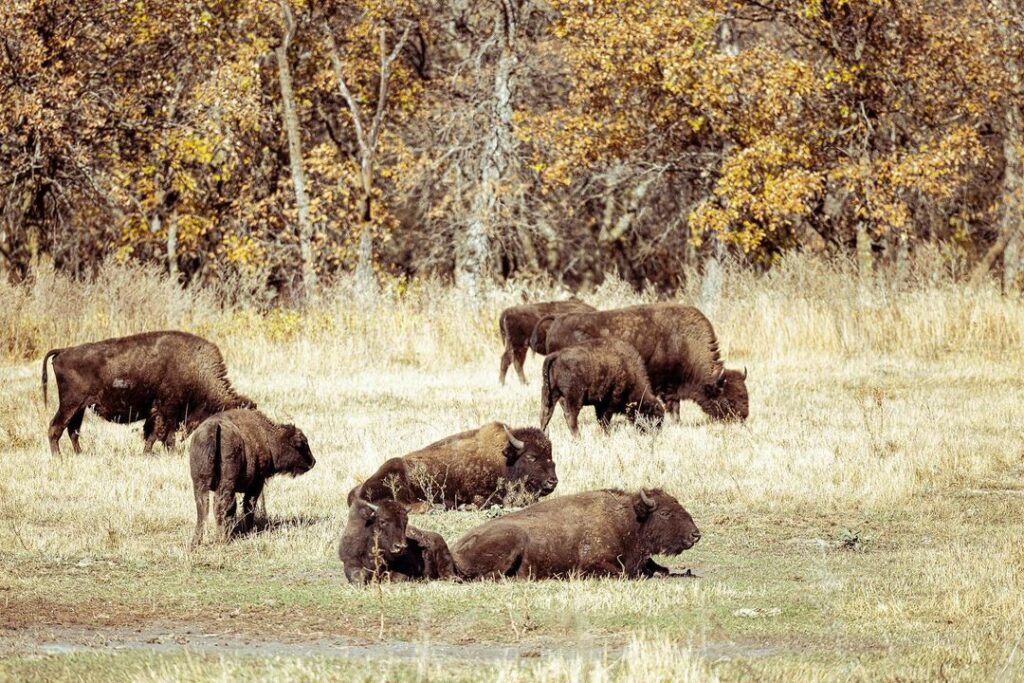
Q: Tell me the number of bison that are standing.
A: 5